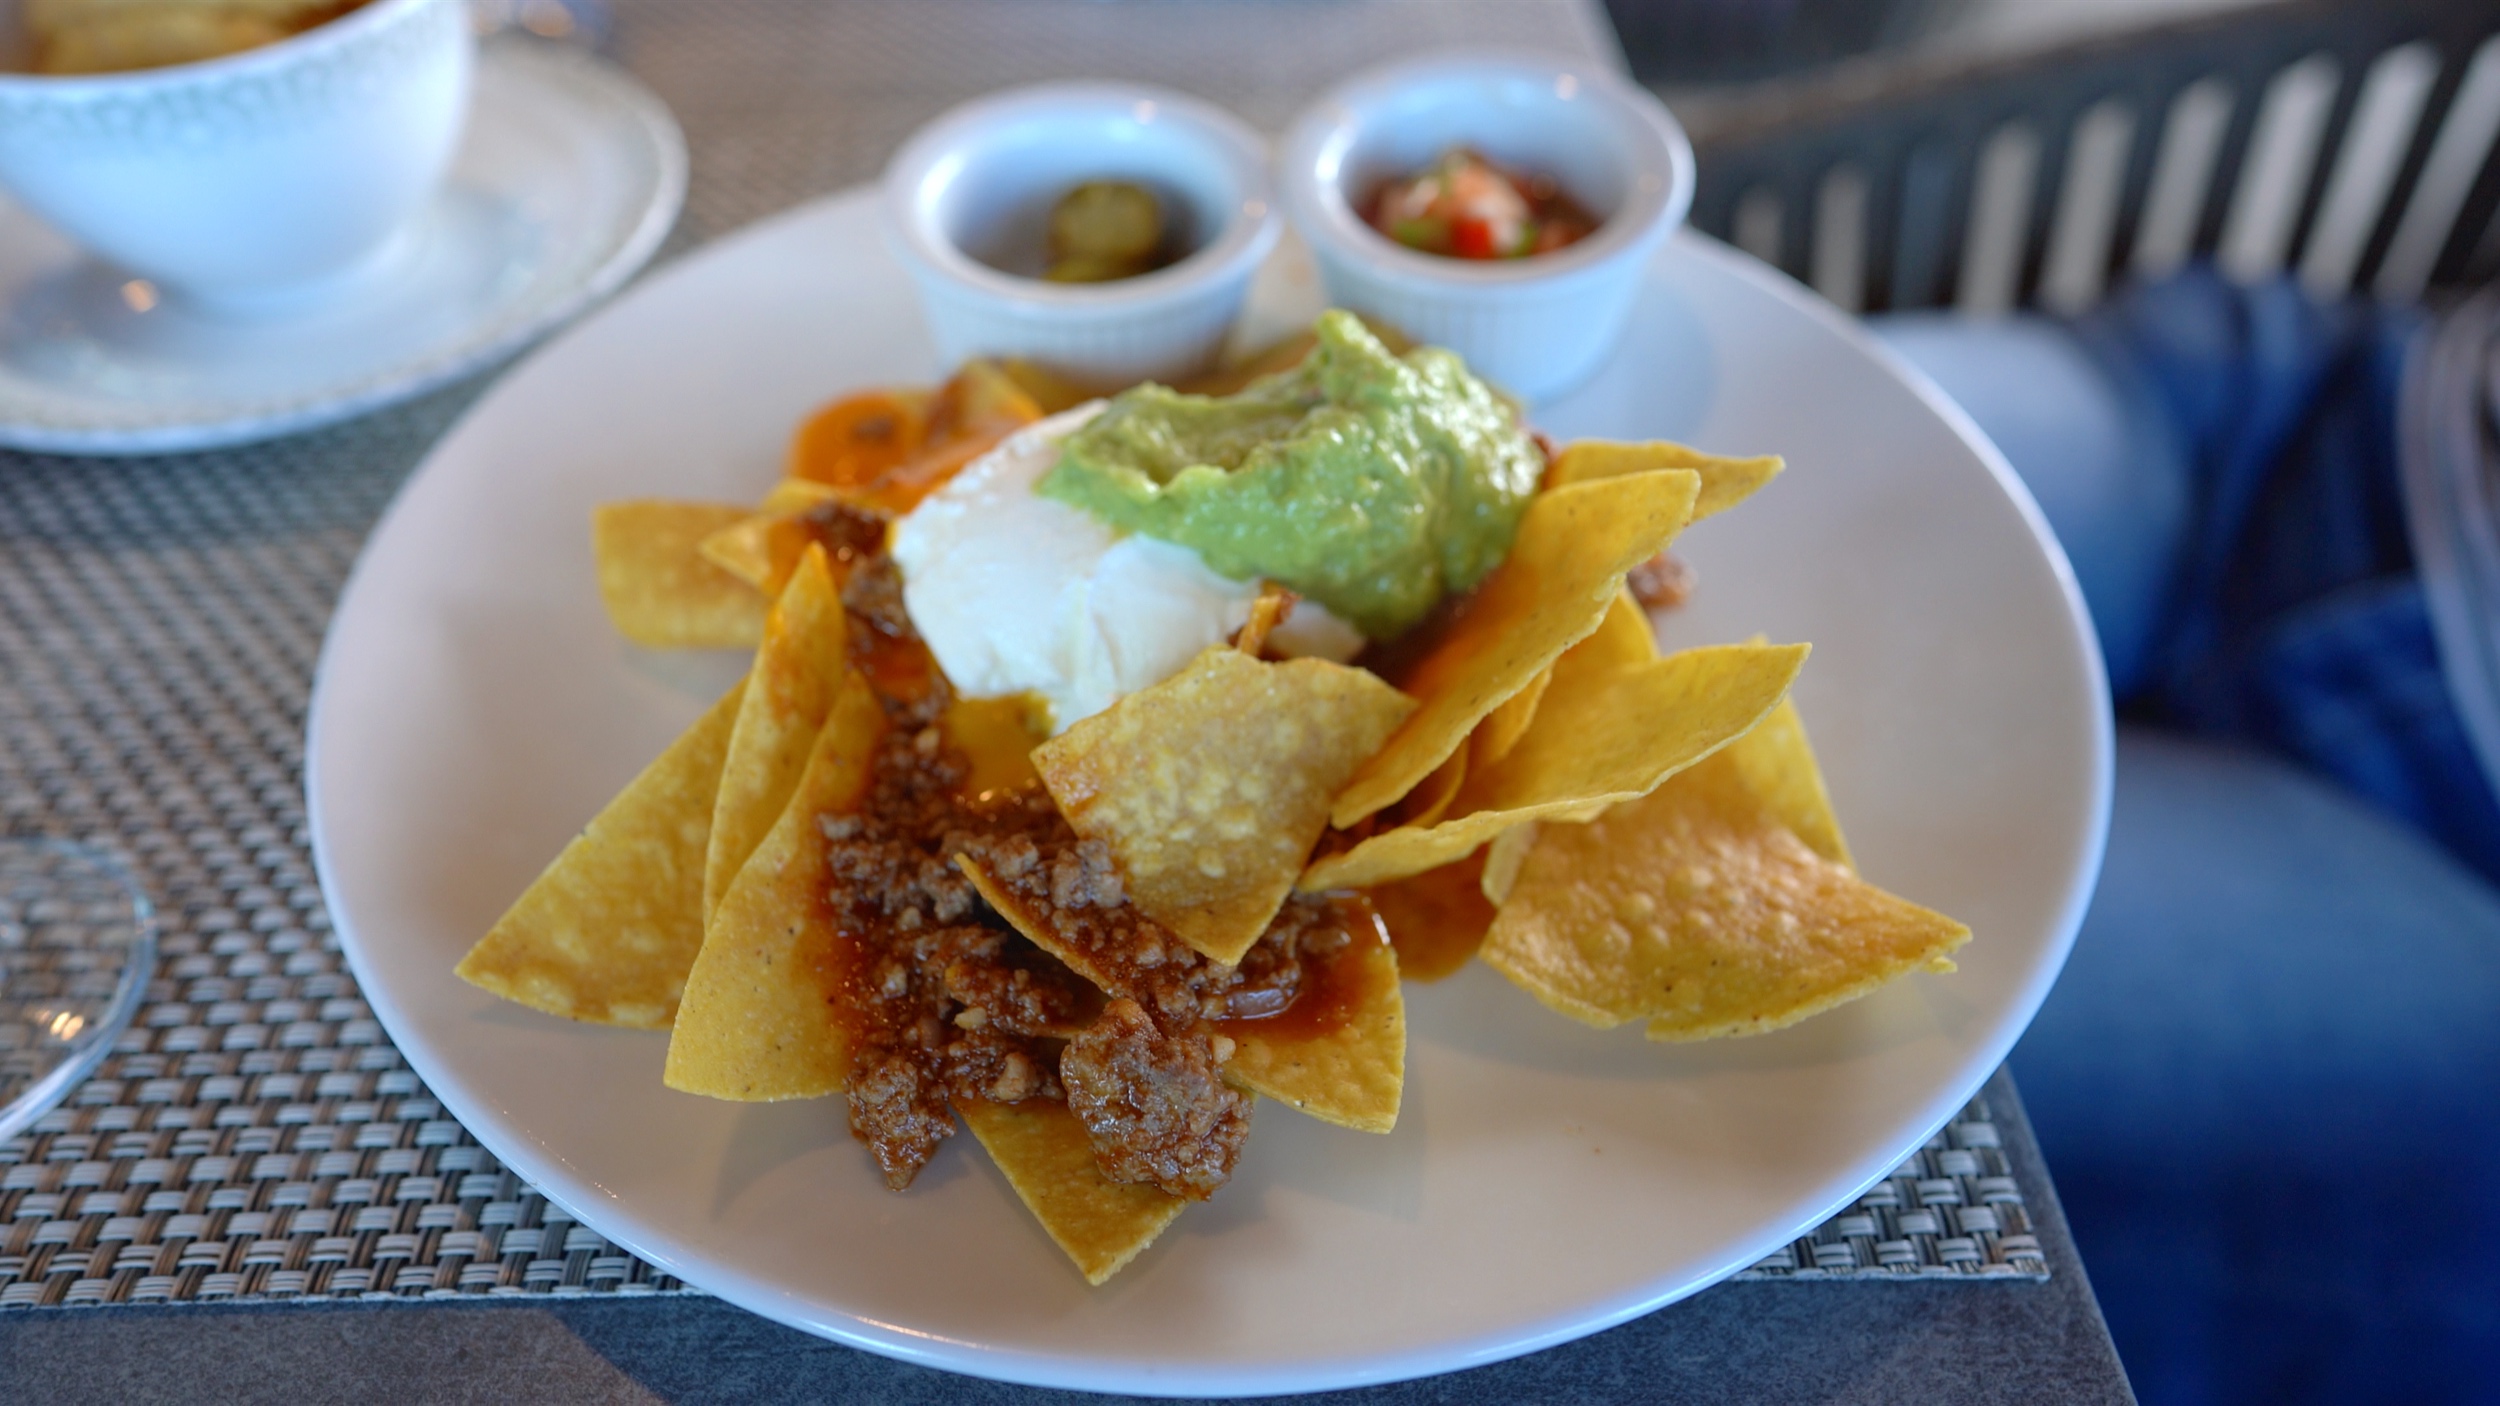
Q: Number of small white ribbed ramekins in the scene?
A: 2